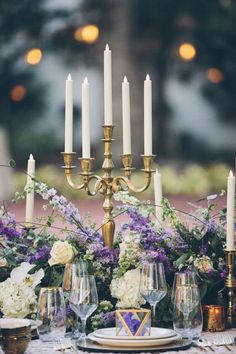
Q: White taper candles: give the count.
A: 8